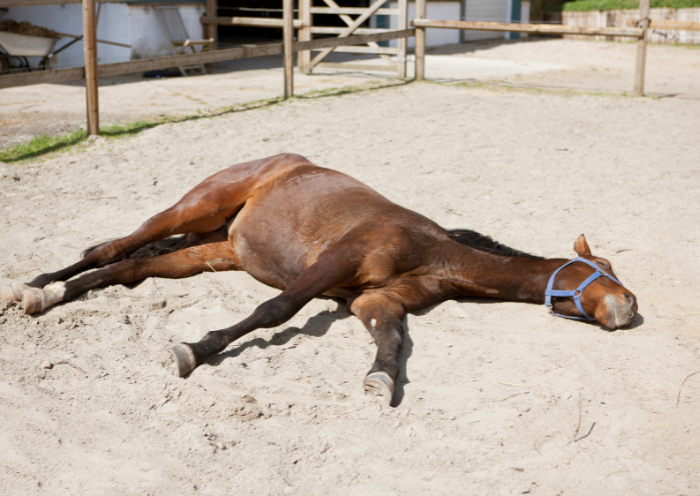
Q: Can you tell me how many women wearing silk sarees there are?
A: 0